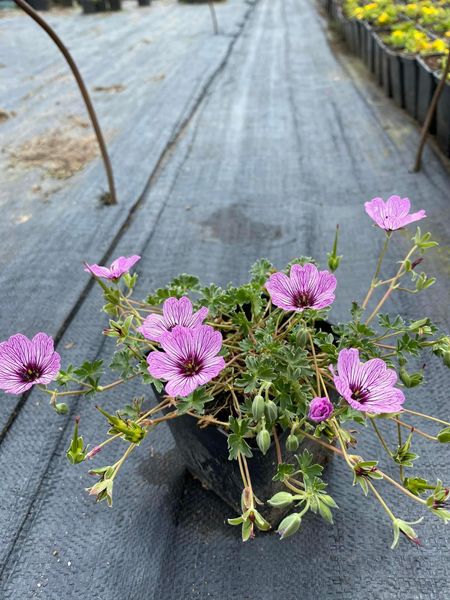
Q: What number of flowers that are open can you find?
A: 7